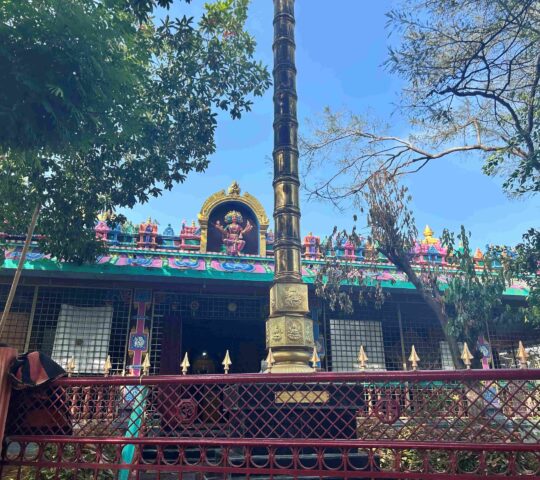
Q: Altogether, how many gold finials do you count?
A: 11